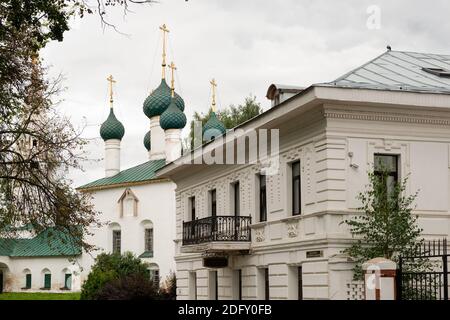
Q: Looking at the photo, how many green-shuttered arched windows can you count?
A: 3